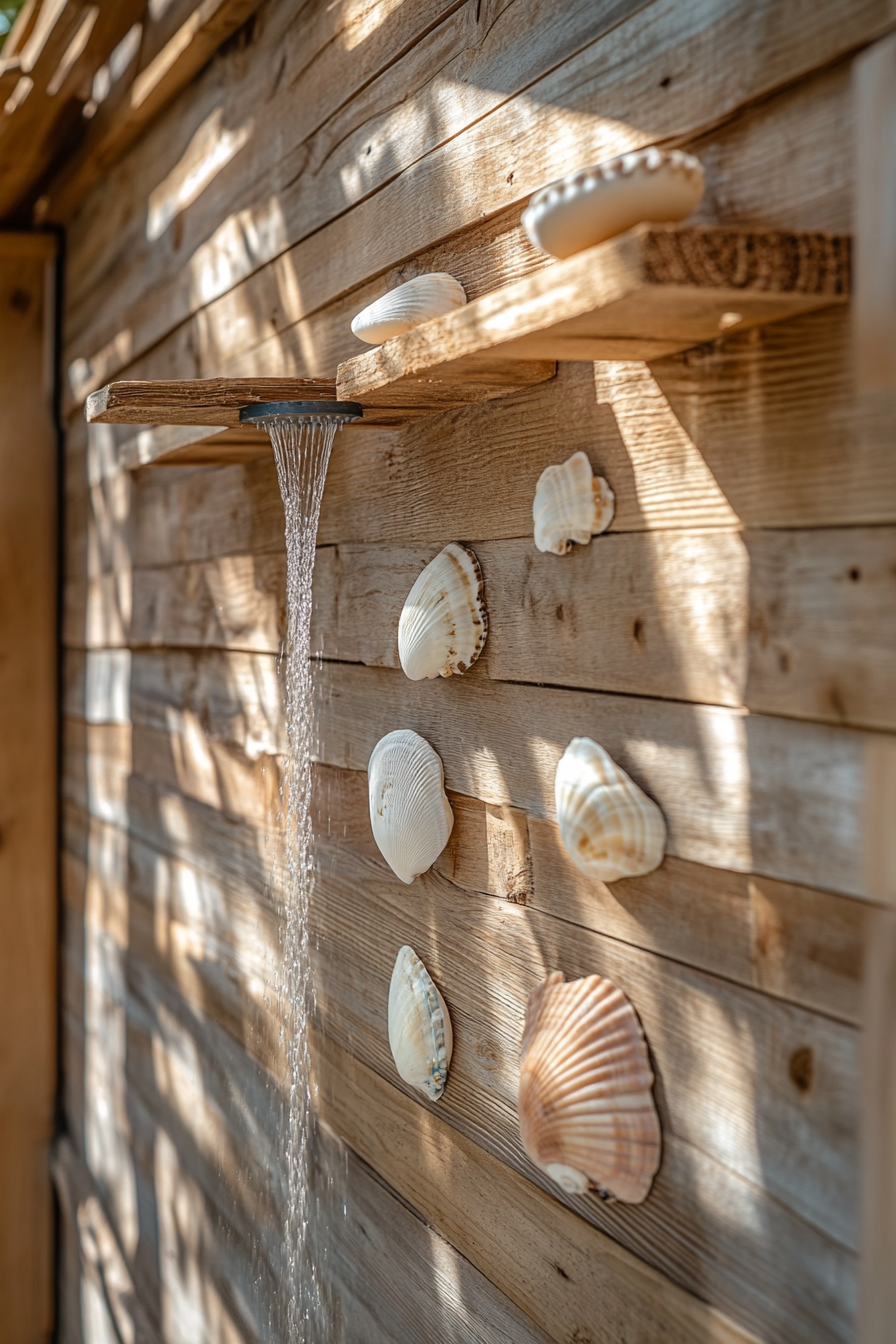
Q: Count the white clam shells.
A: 7